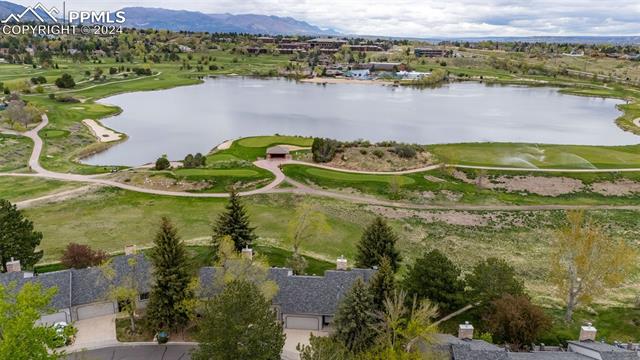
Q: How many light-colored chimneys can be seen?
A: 6